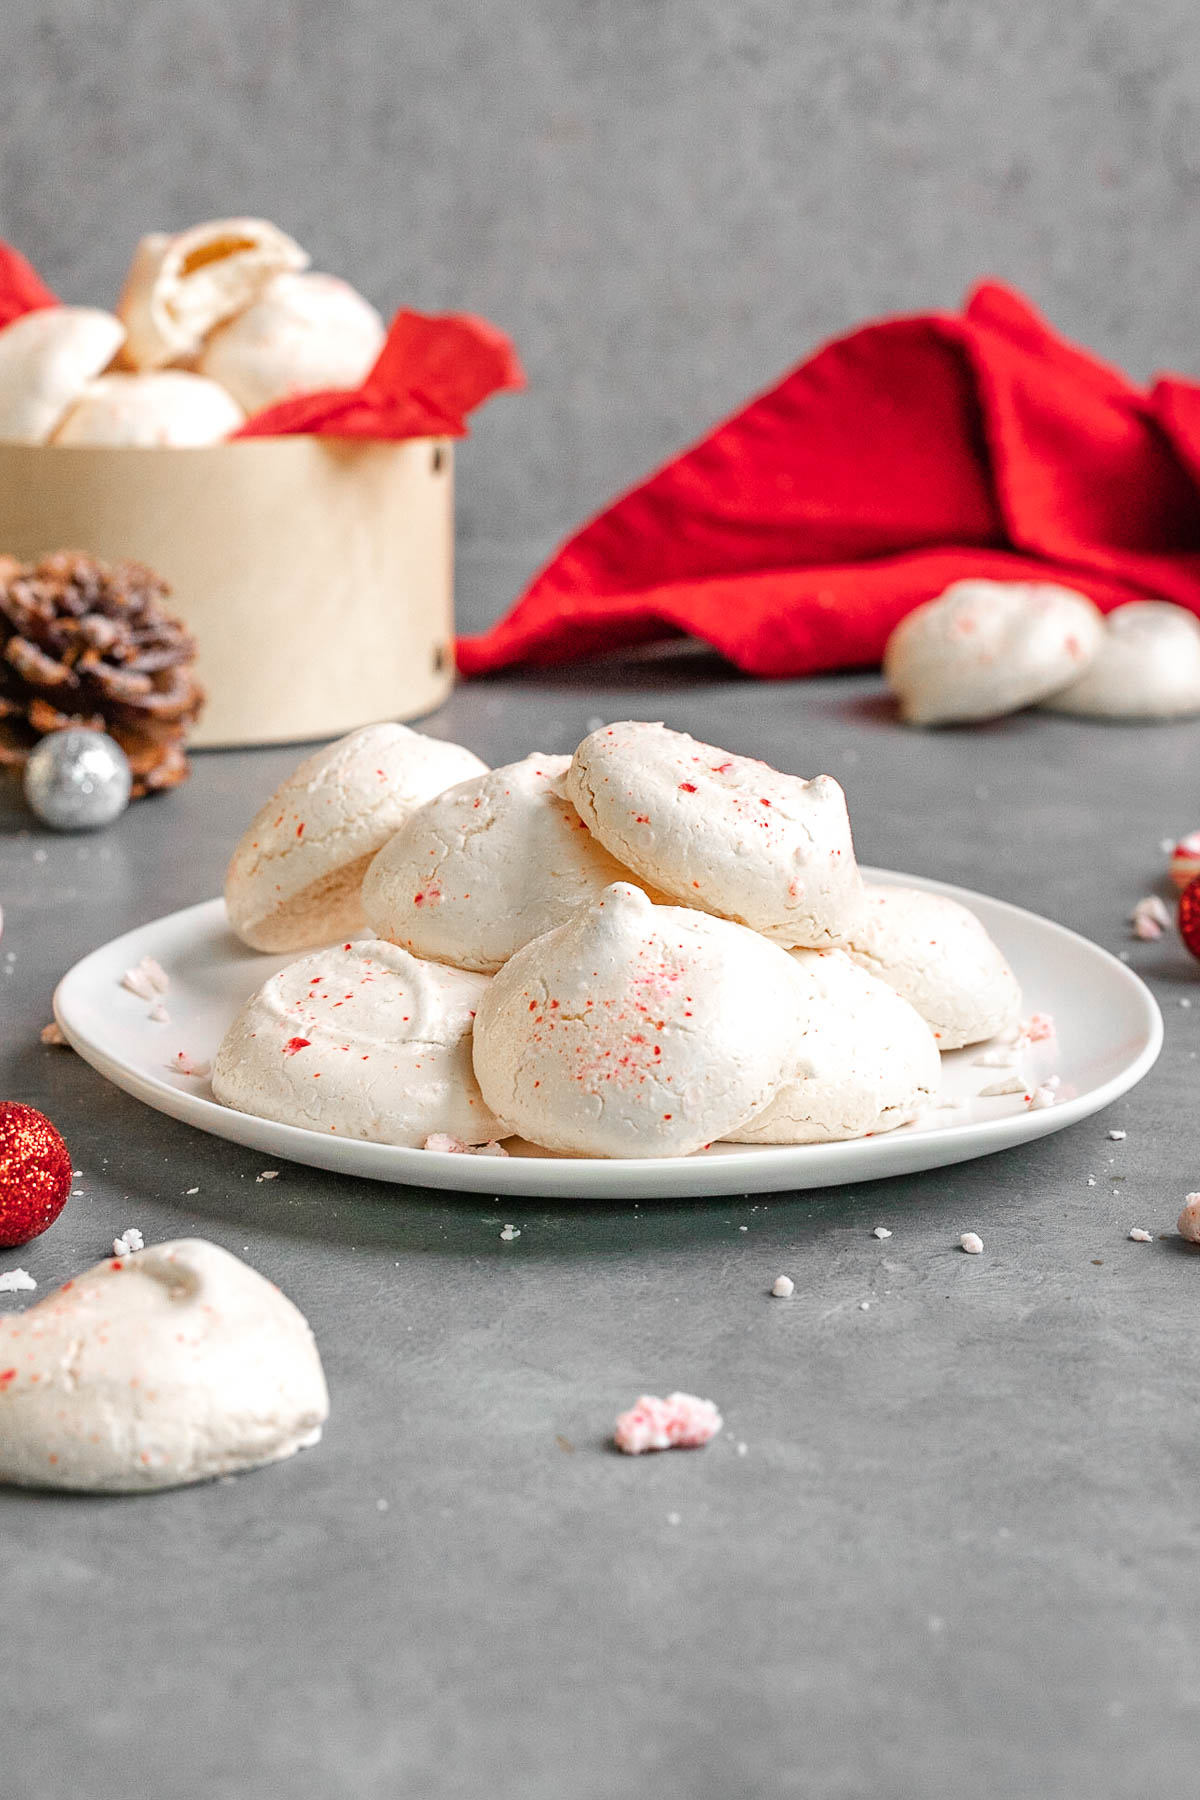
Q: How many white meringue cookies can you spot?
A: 14